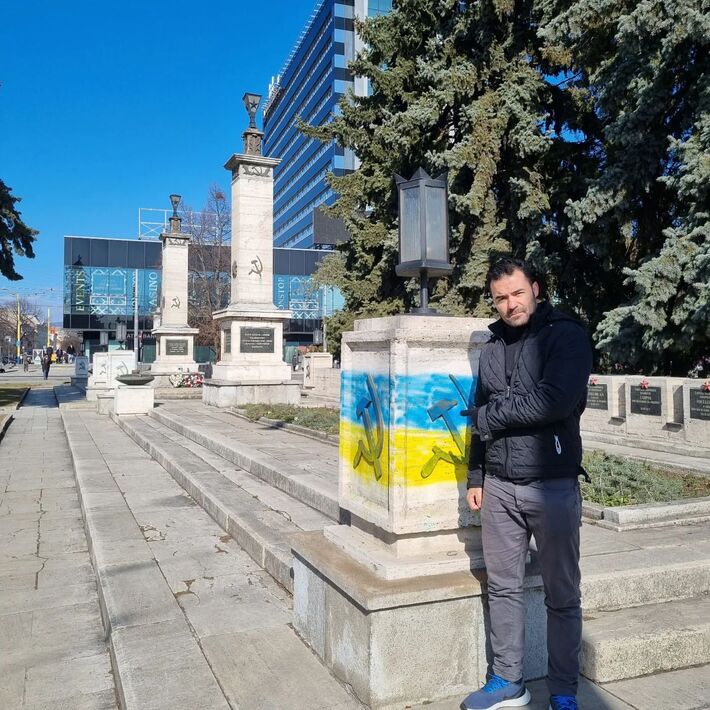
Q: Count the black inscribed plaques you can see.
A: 5